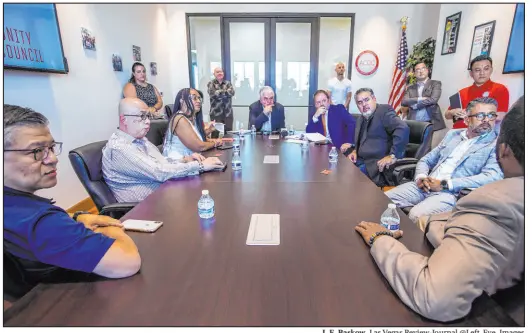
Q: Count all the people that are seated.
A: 8